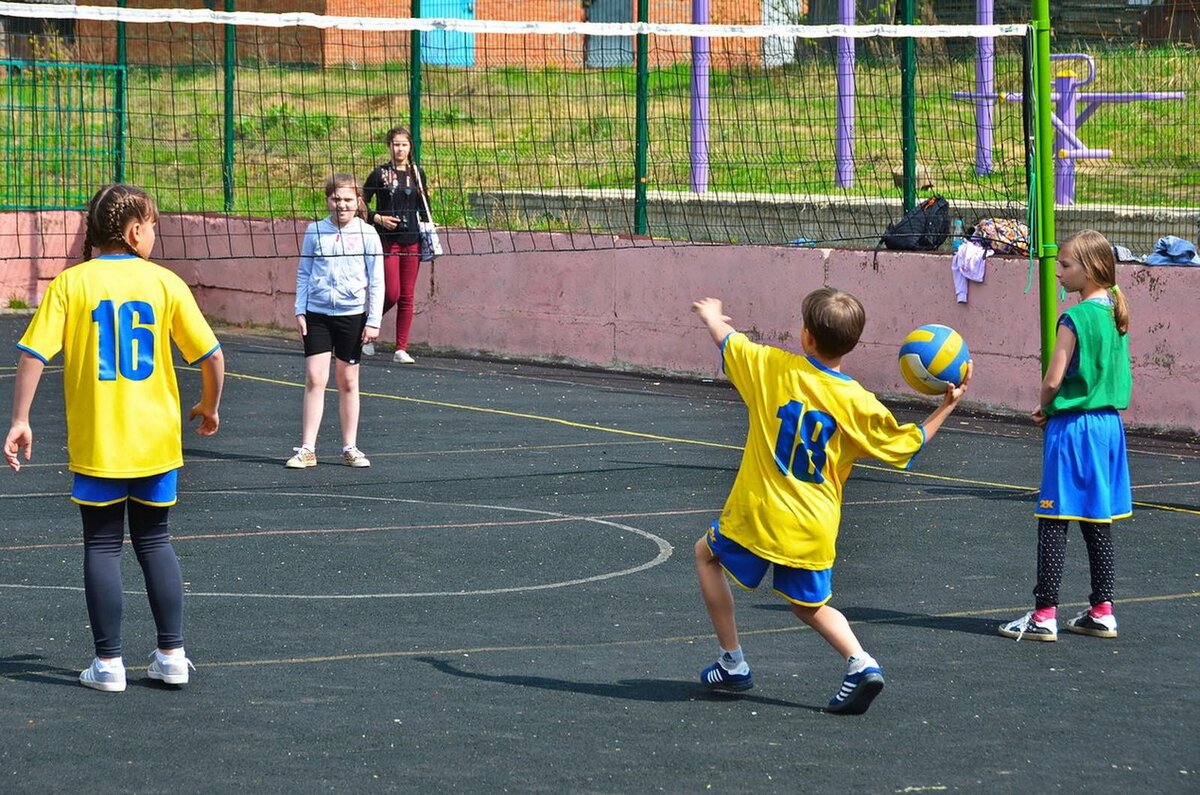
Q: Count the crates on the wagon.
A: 0